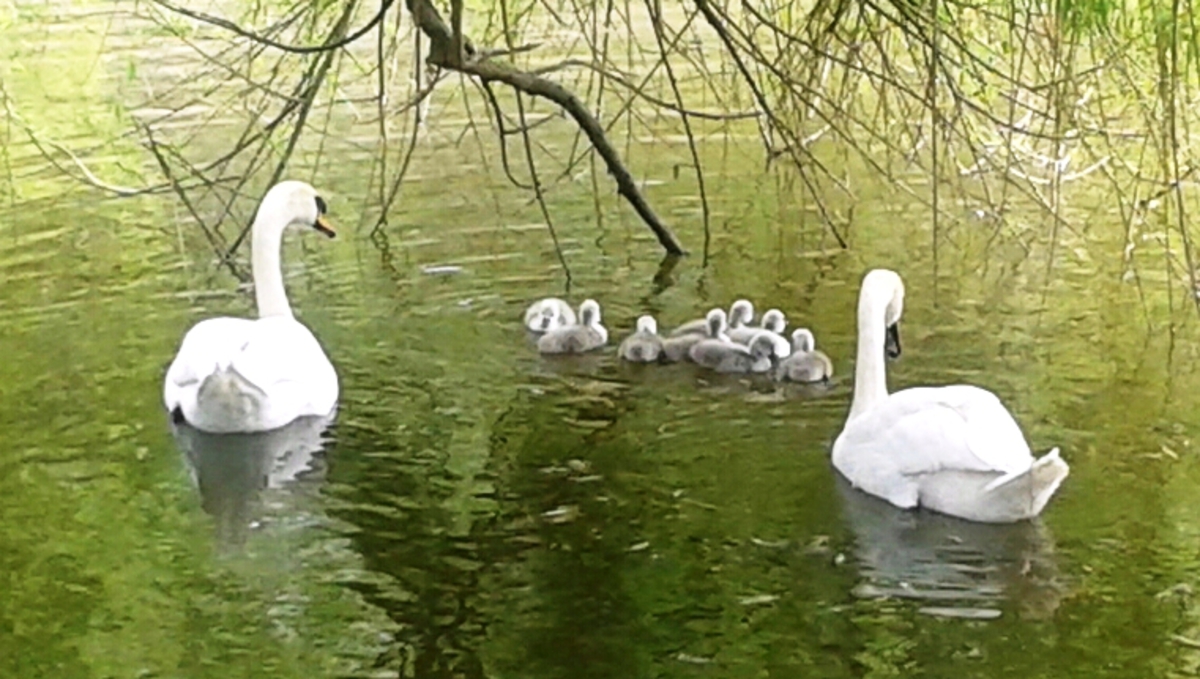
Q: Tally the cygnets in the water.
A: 8